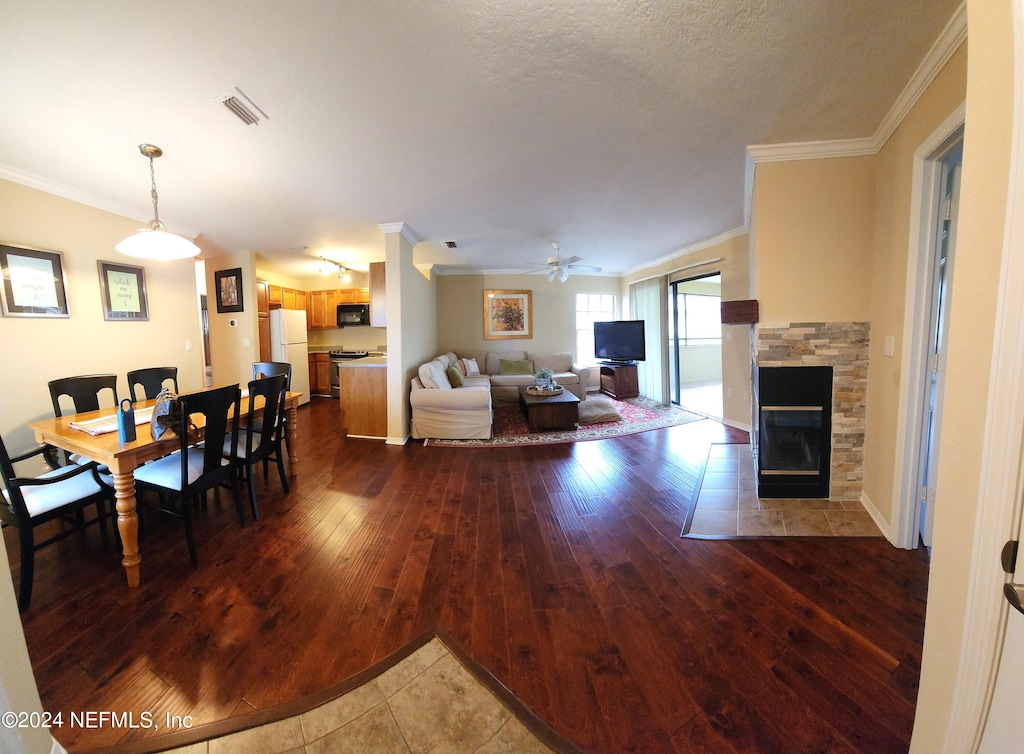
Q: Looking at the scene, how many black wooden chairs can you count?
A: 6